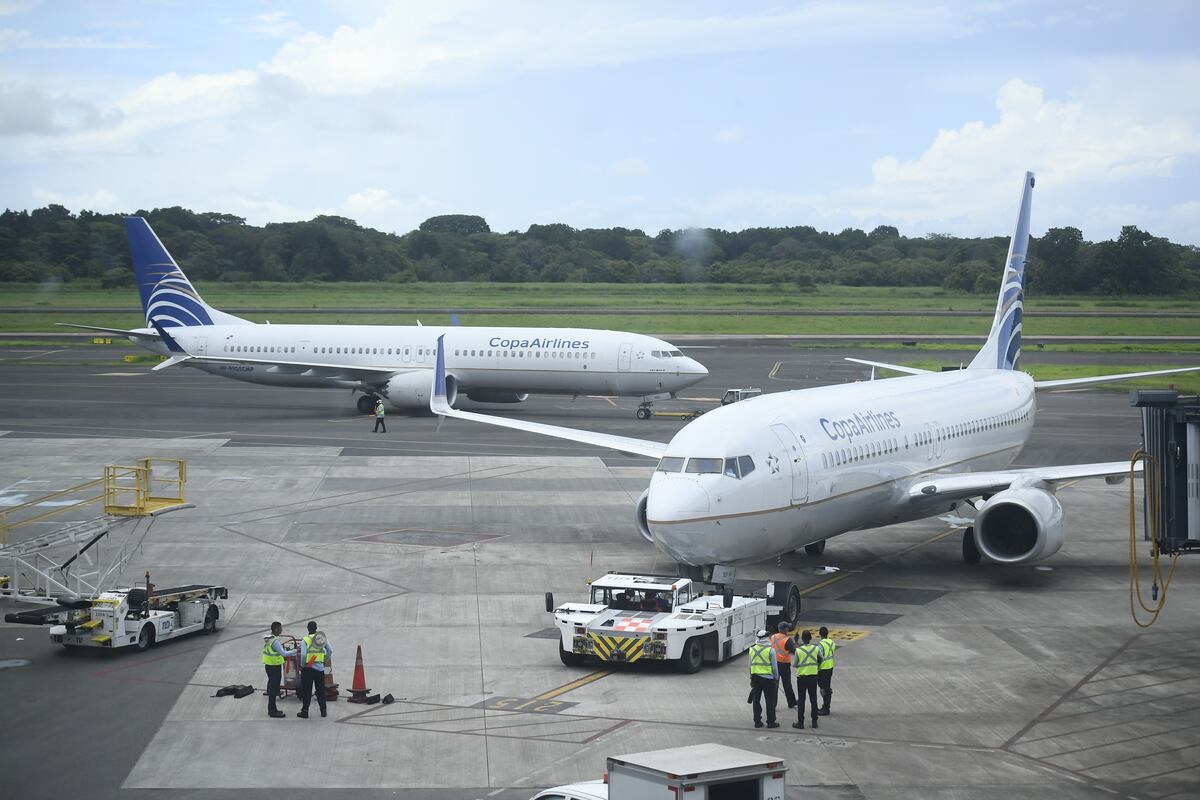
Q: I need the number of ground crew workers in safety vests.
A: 7